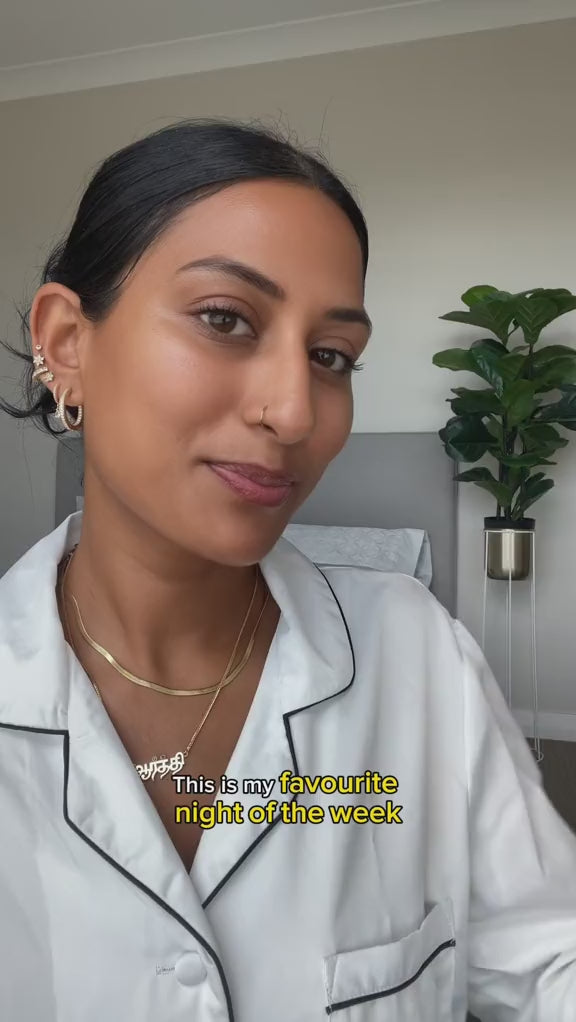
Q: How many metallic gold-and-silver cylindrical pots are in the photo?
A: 1